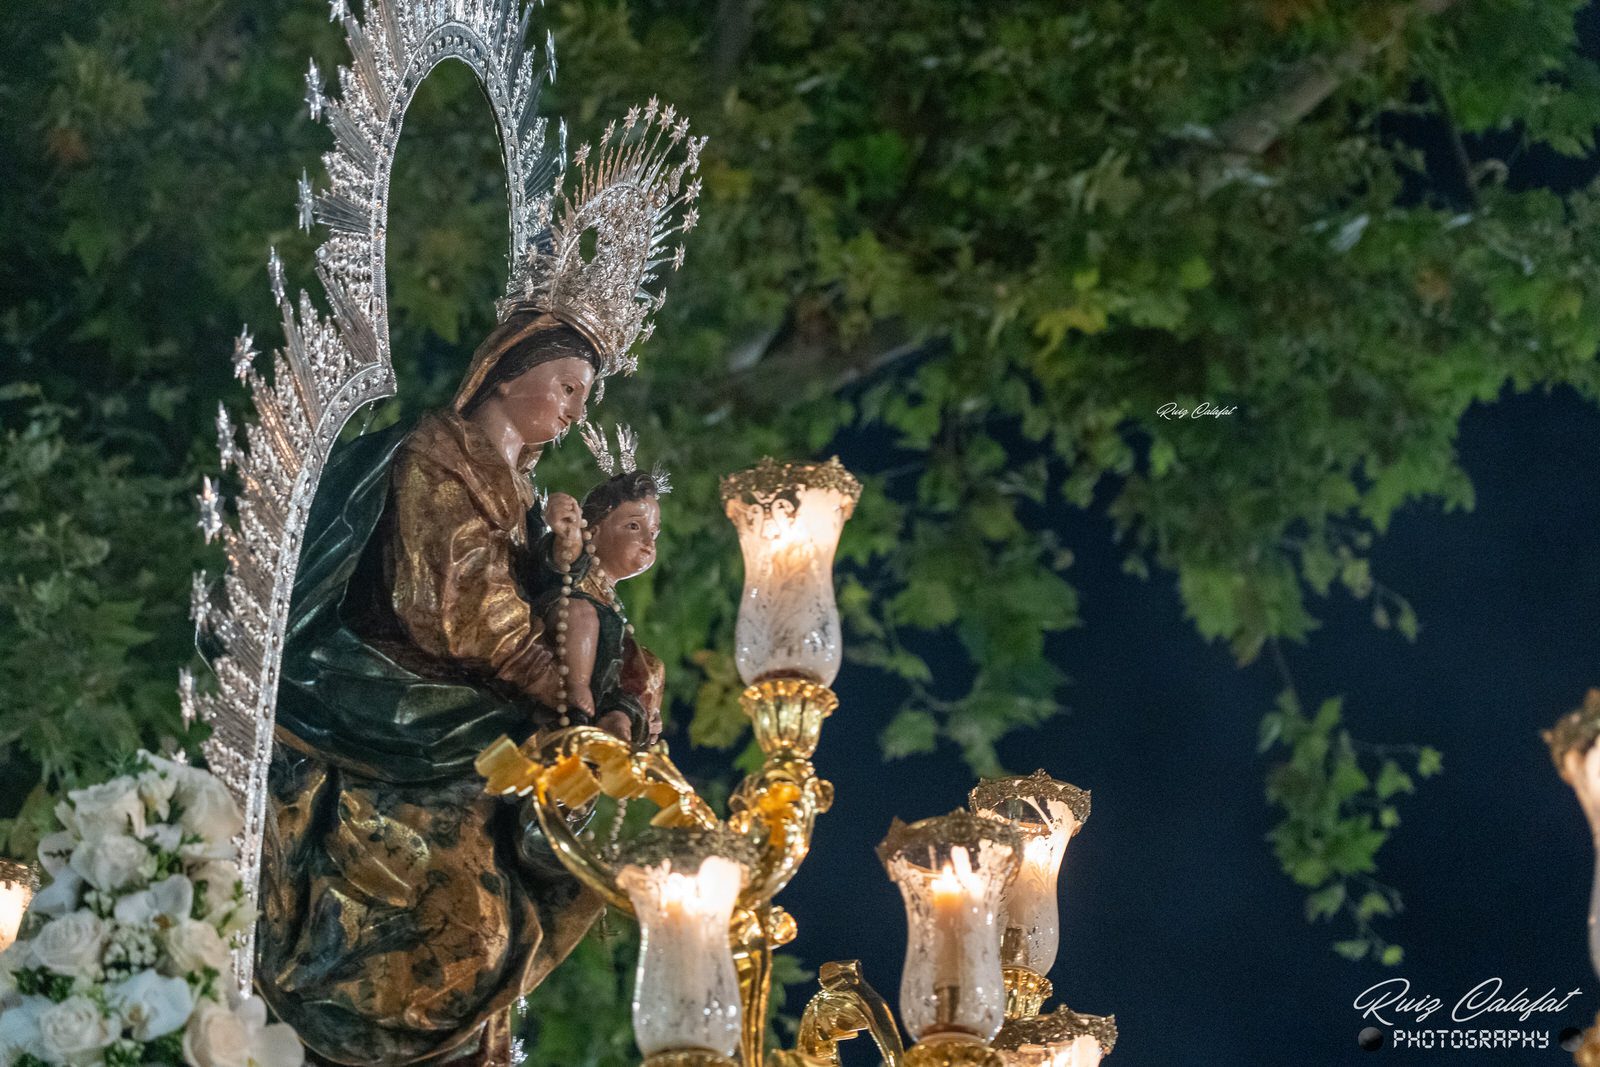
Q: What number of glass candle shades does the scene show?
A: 7